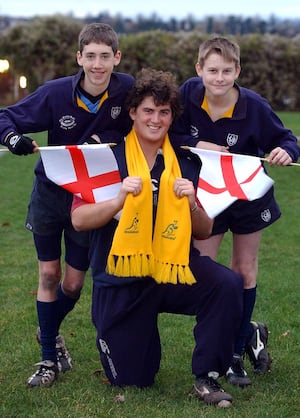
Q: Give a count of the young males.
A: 3